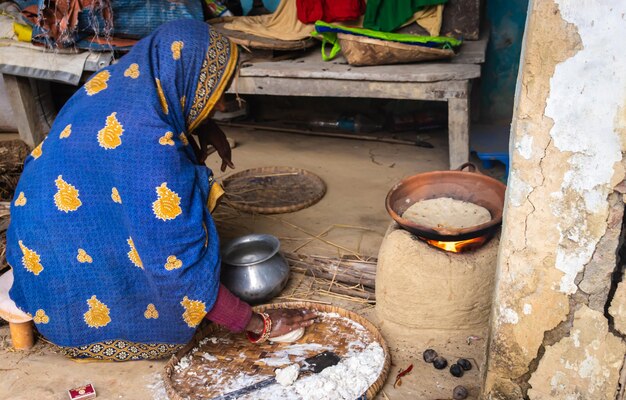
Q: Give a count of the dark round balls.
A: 5